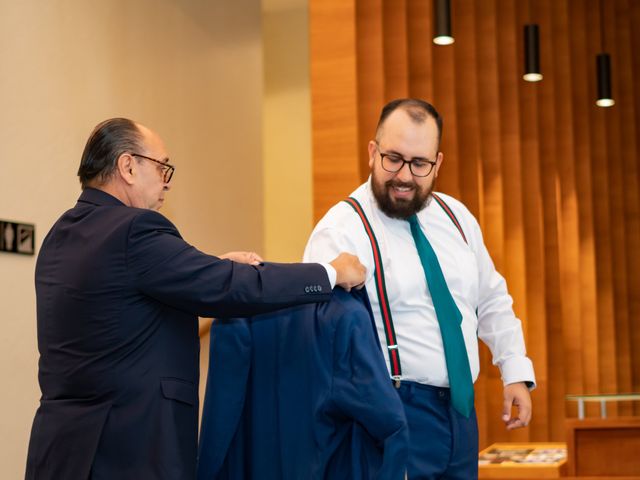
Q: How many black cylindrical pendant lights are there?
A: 3